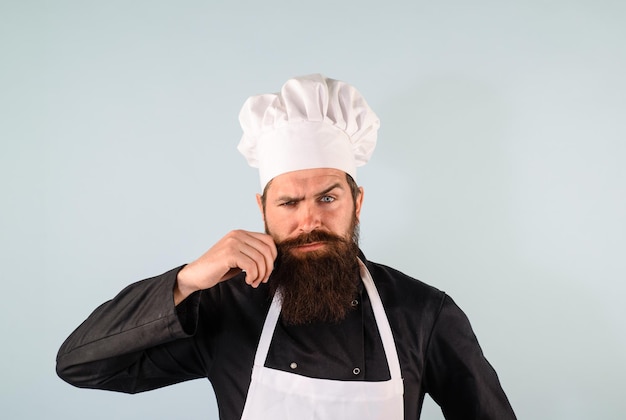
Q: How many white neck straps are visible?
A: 2